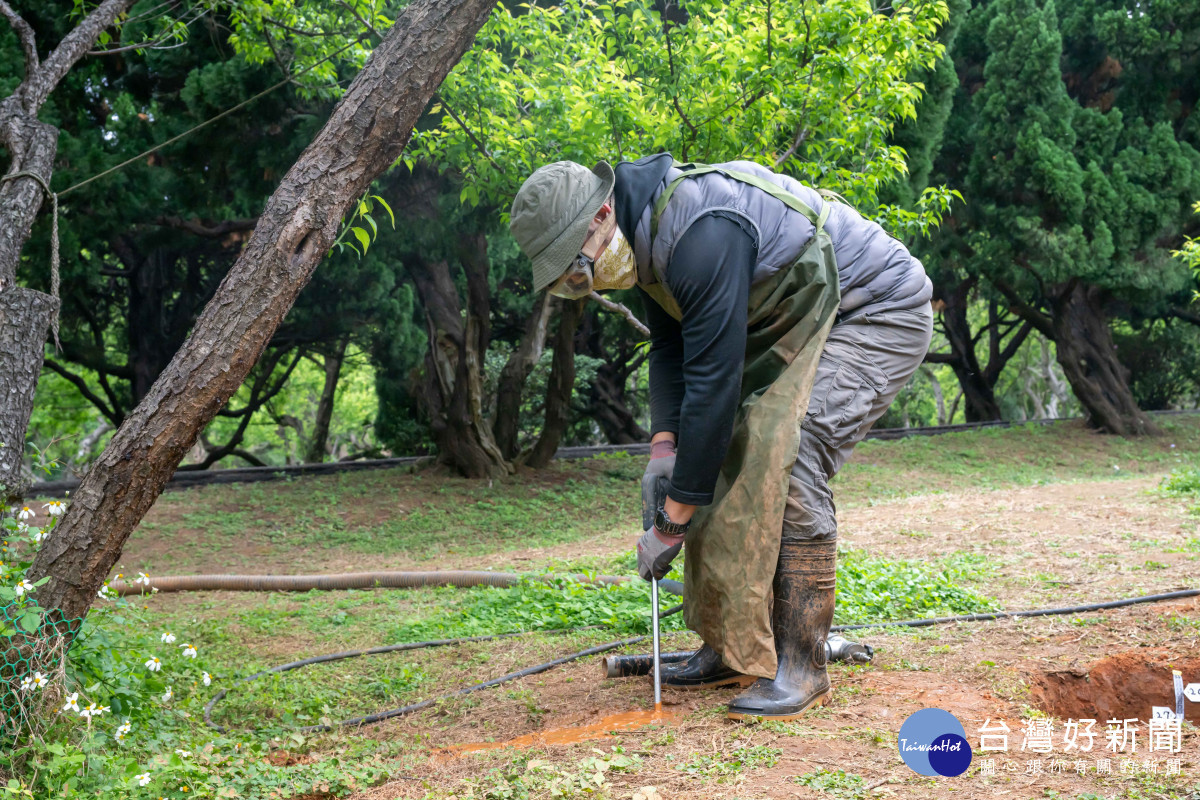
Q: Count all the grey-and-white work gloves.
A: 2